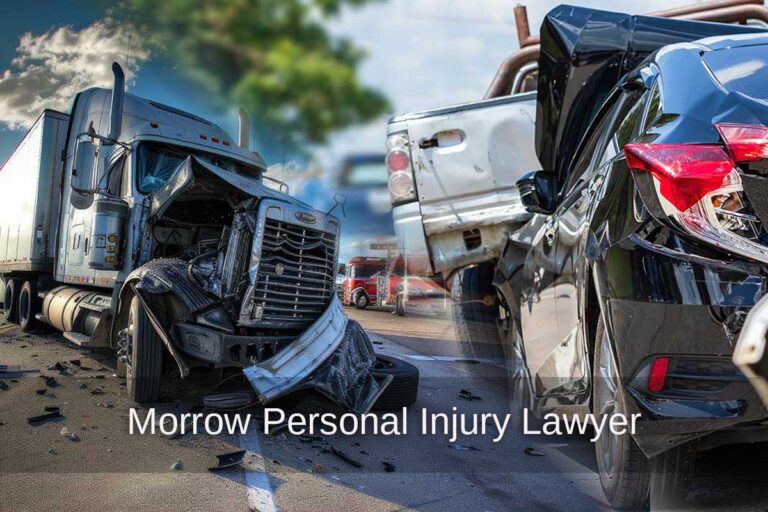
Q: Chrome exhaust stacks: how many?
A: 2